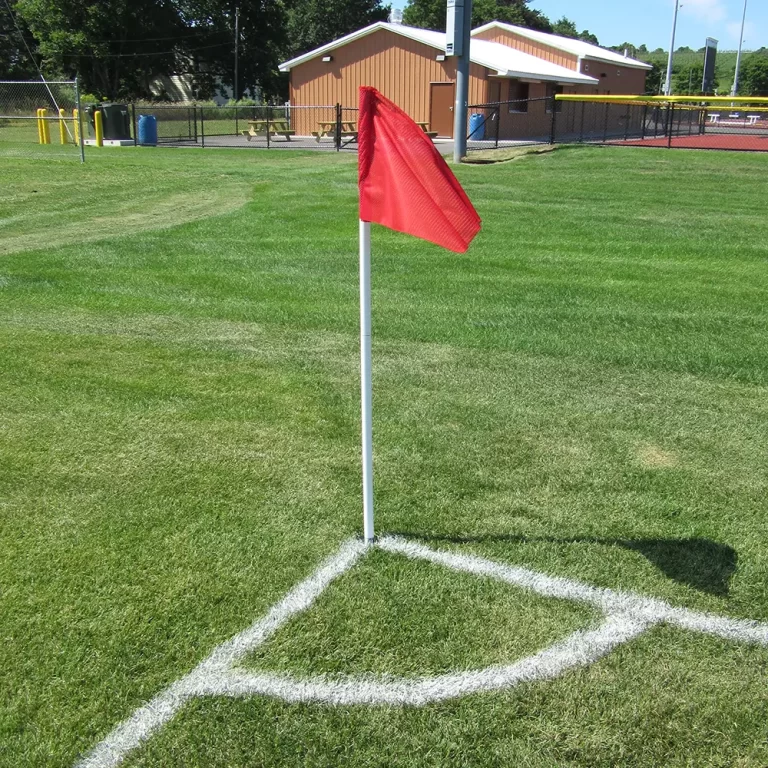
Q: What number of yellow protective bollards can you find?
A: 5